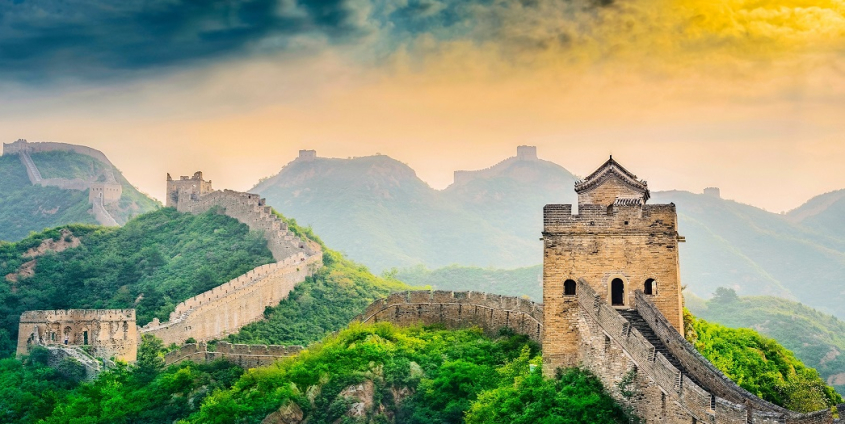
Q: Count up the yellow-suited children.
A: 0